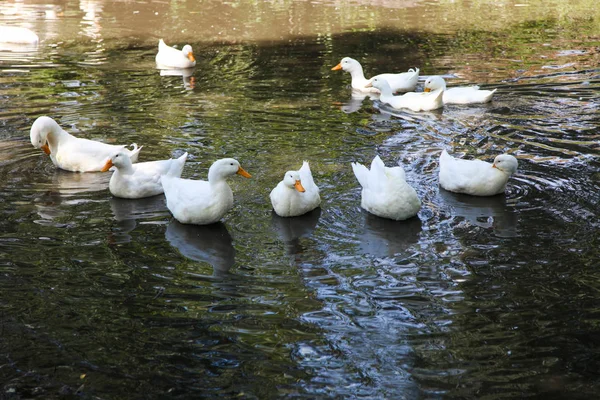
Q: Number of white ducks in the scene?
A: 11